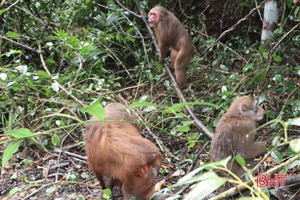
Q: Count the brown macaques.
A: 3